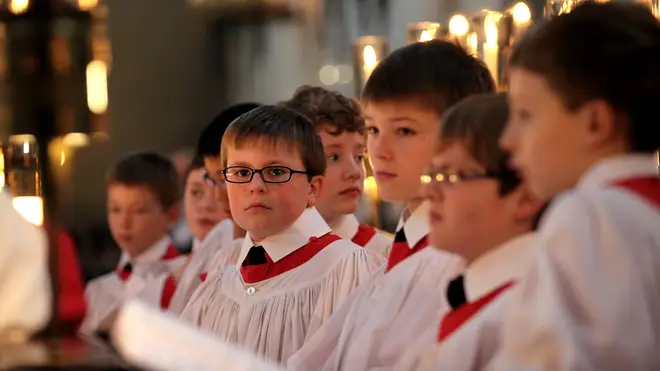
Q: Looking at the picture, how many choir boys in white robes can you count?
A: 8